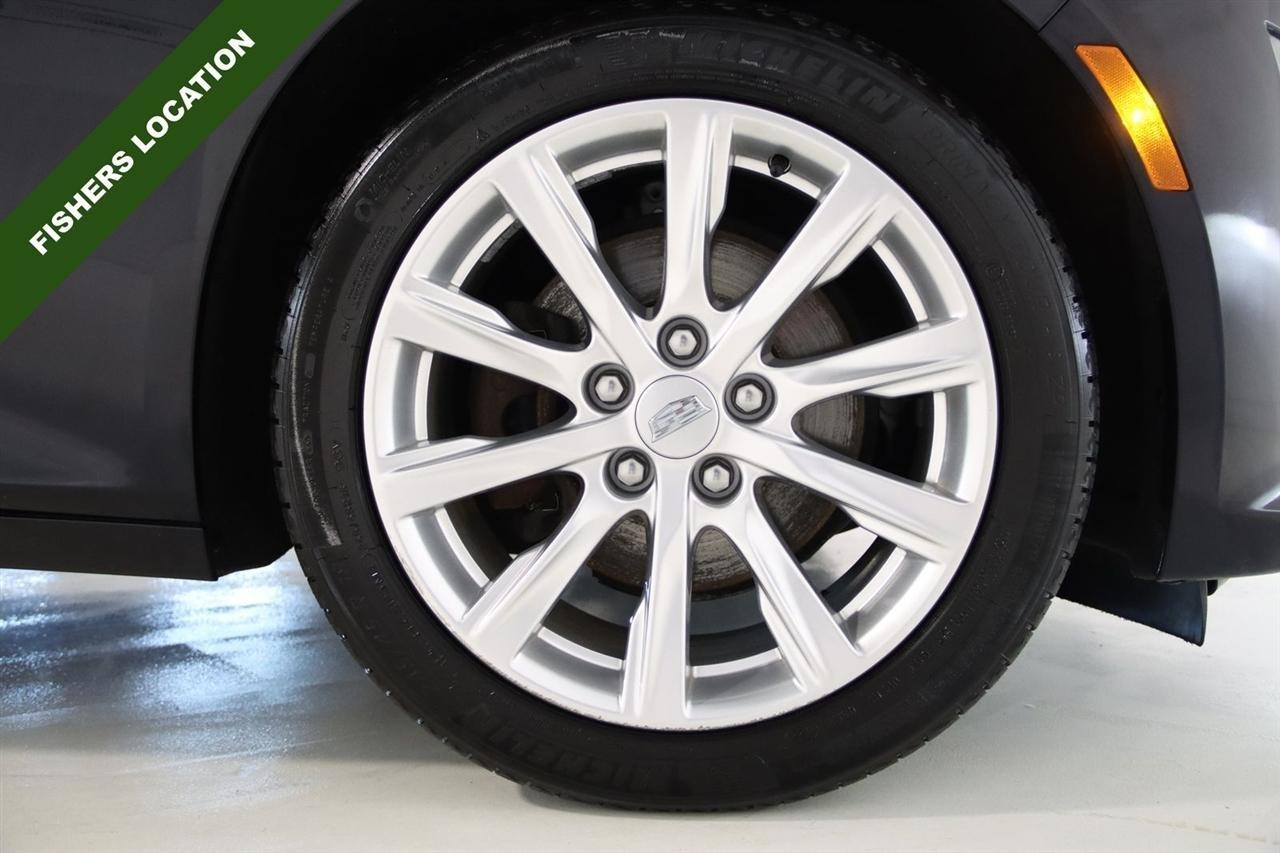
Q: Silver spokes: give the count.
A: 10